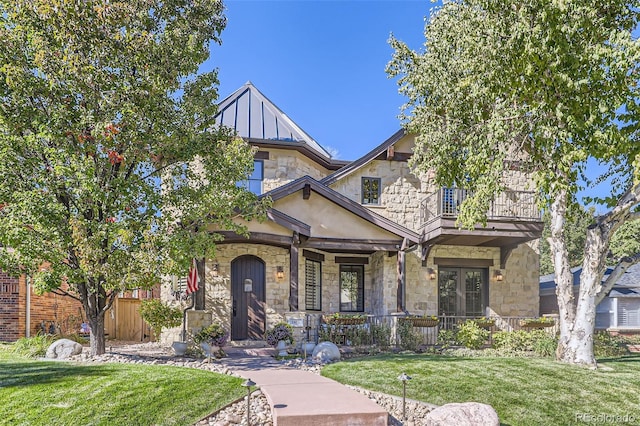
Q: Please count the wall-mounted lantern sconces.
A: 4